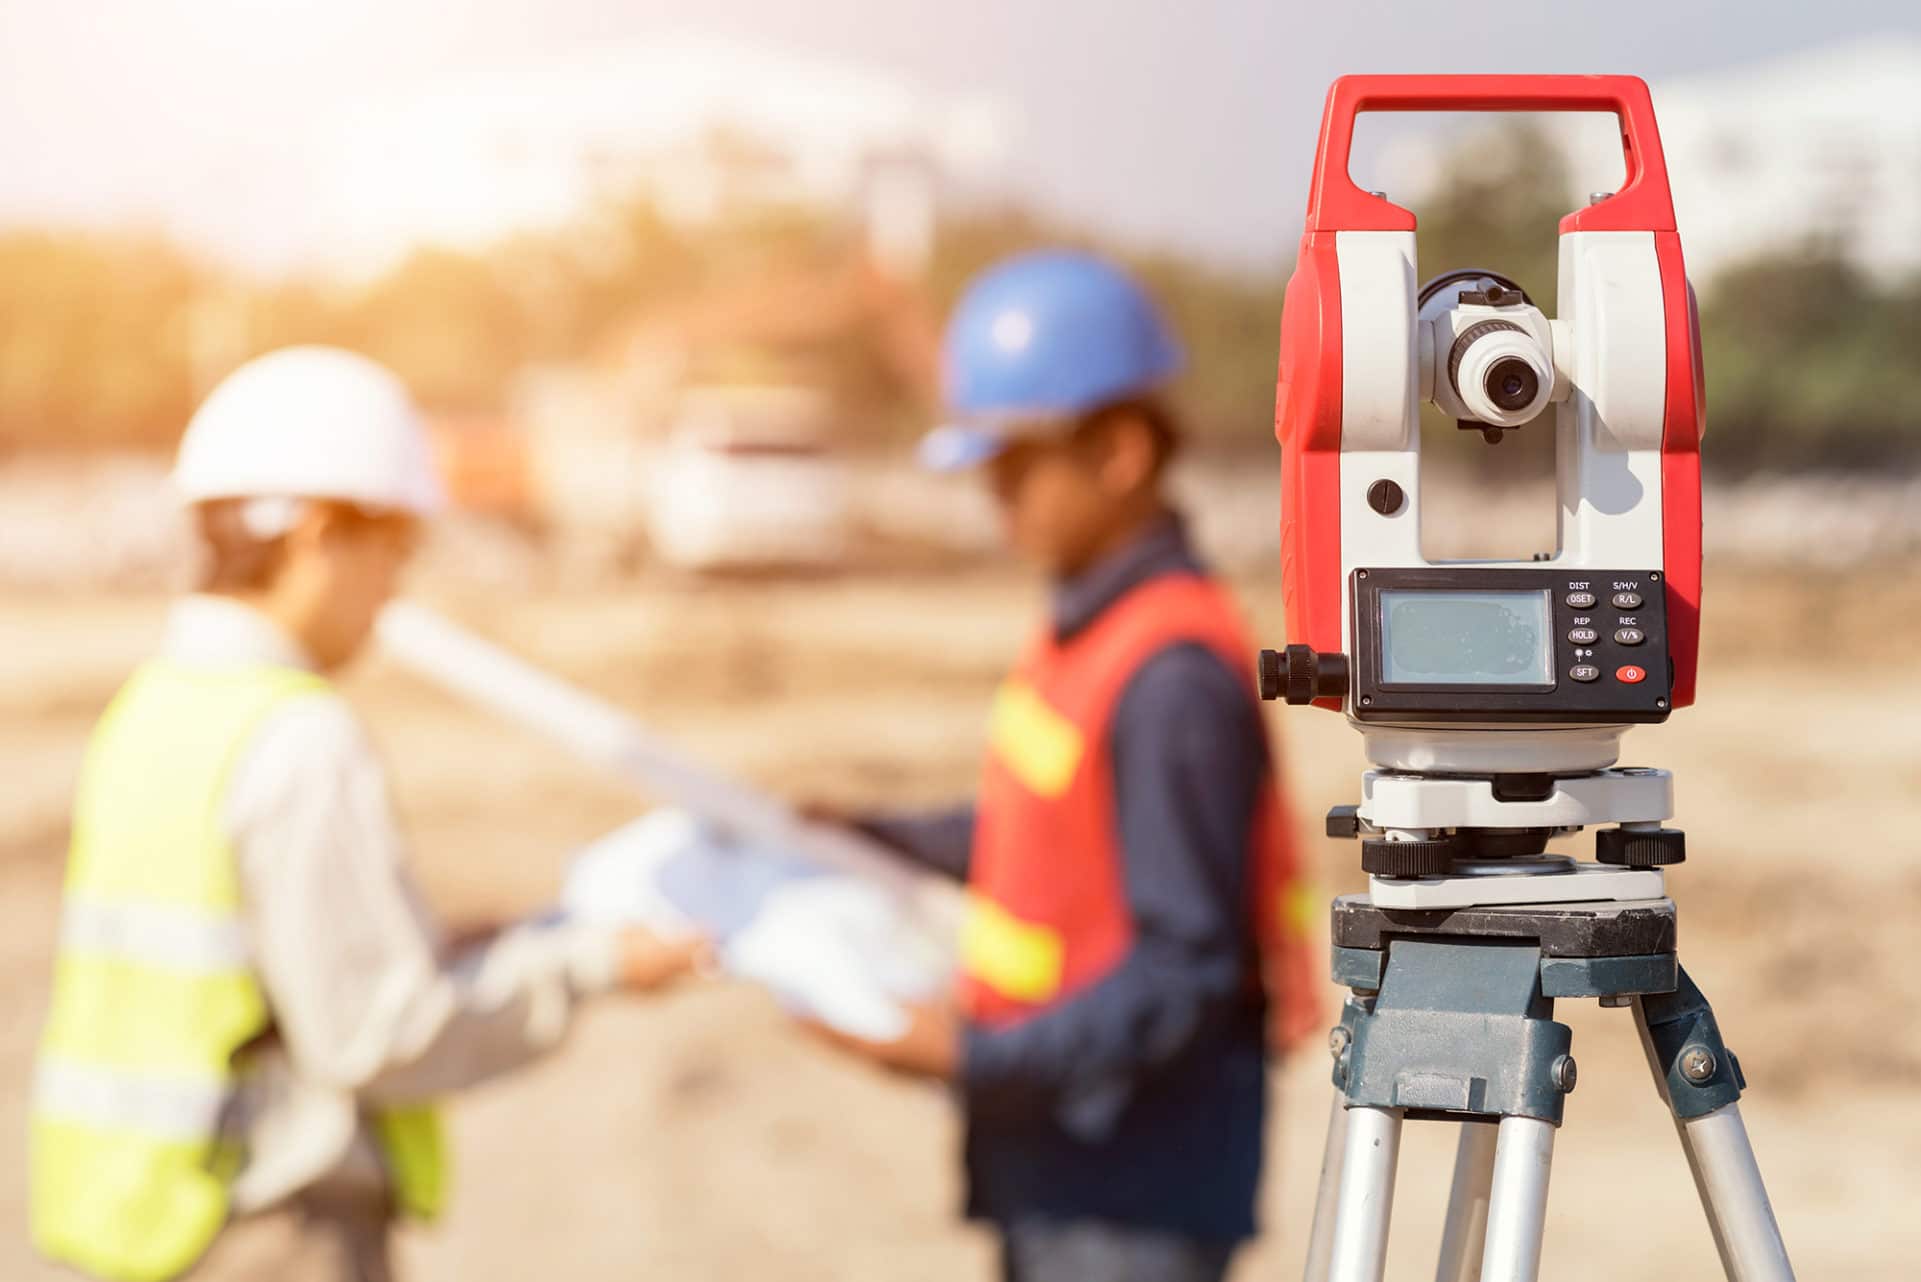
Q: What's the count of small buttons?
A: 6